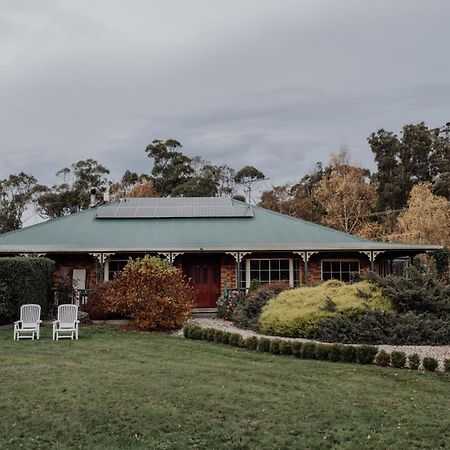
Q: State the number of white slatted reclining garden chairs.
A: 2